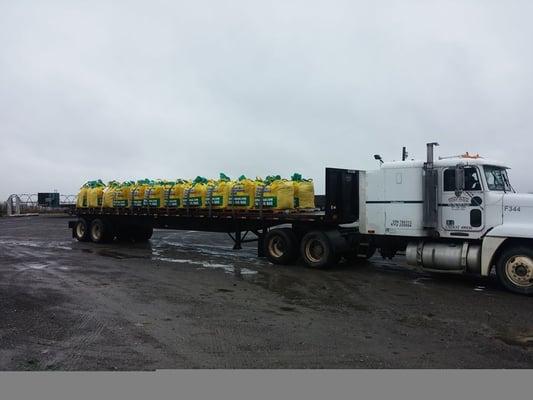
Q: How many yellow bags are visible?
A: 11